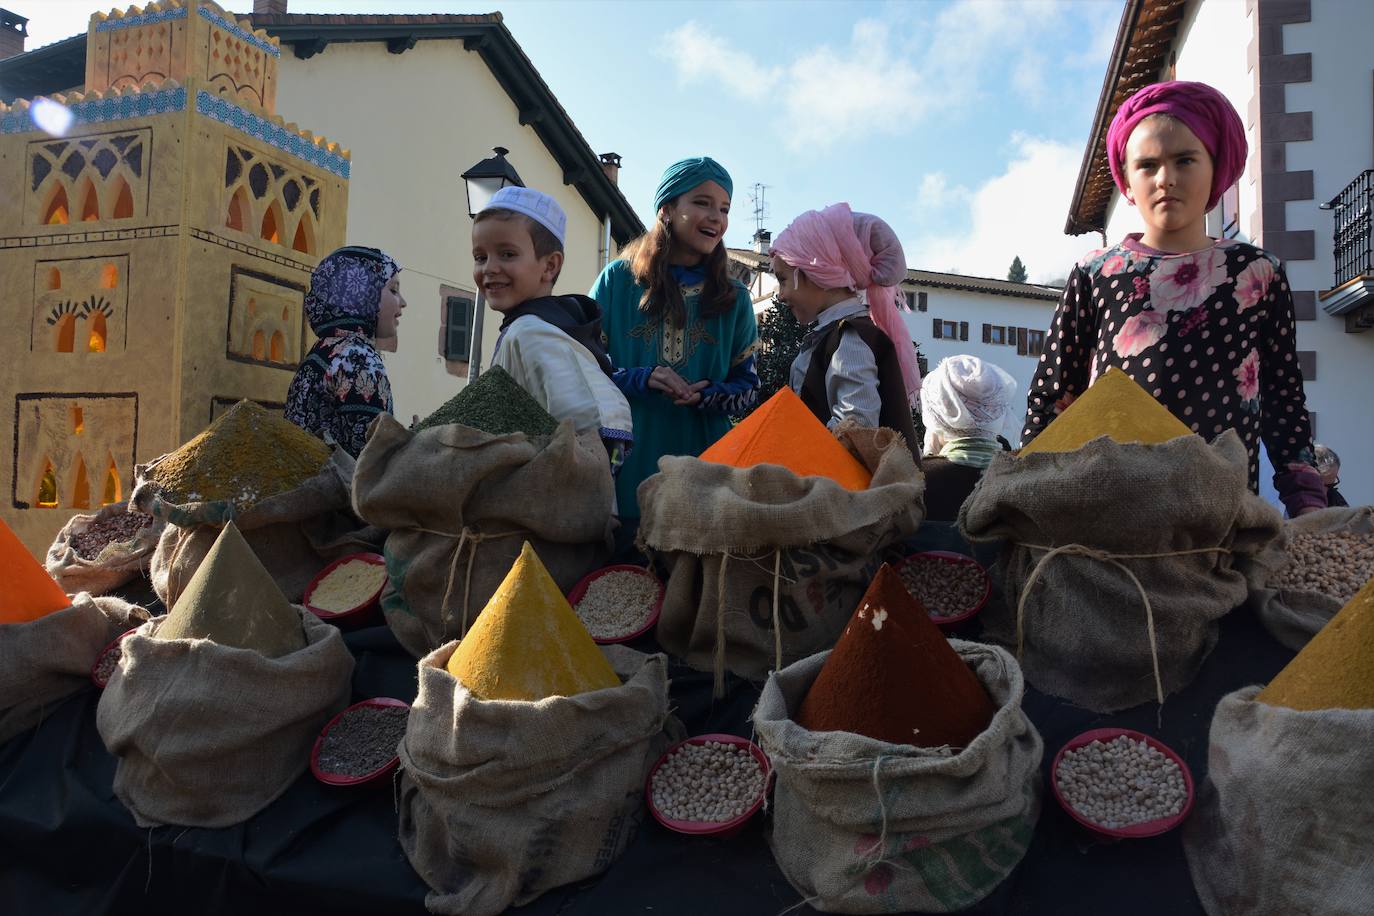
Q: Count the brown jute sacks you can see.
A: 11